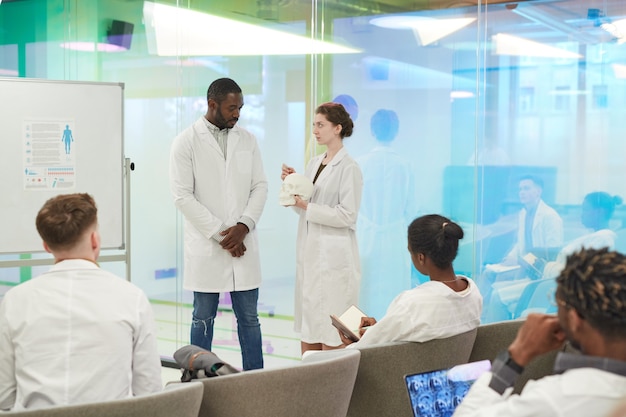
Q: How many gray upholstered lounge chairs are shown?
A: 4